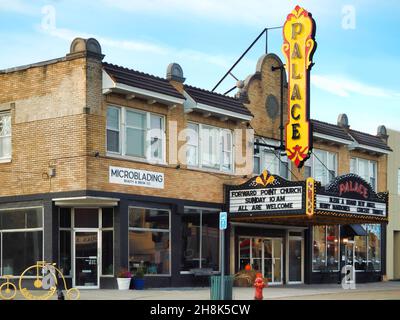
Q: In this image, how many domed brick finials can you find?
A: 4